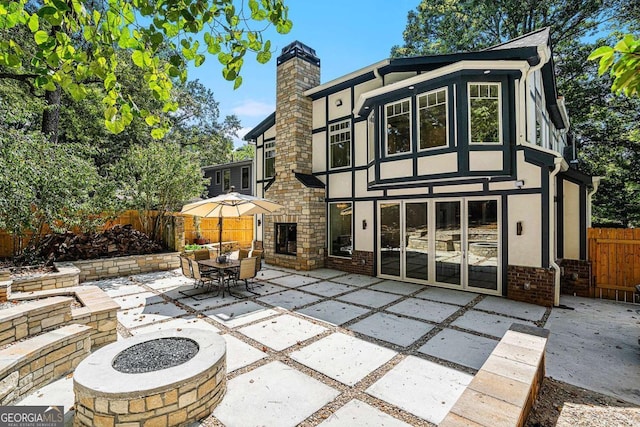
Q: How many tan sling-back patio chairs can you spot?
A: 6